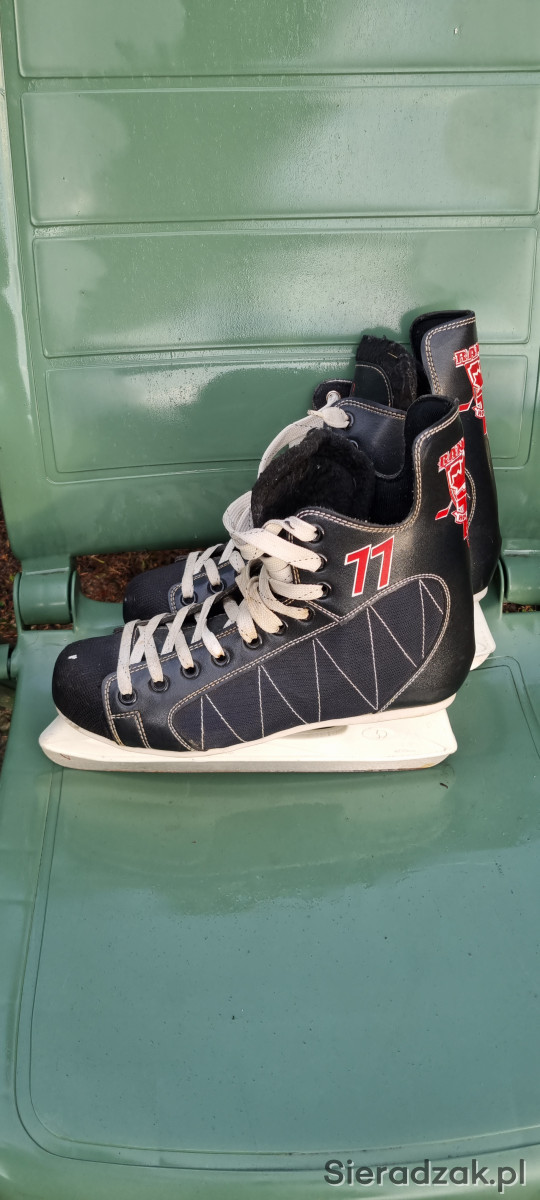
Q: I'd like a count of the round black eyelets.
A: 14